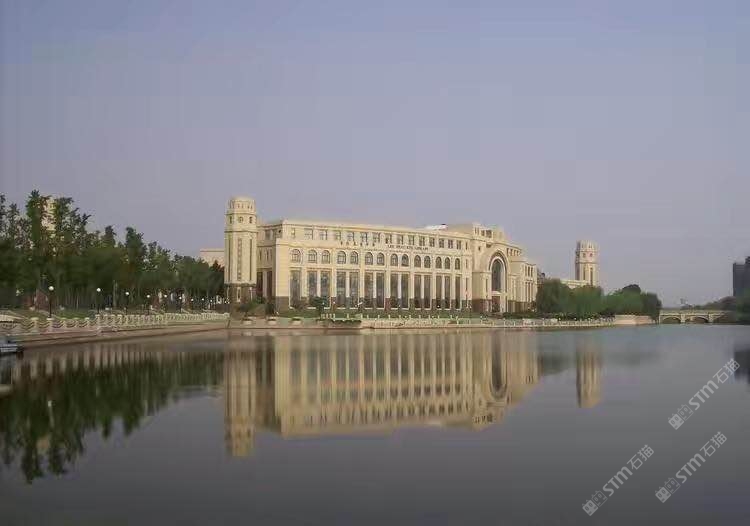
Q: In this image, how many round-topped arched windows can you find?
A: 15